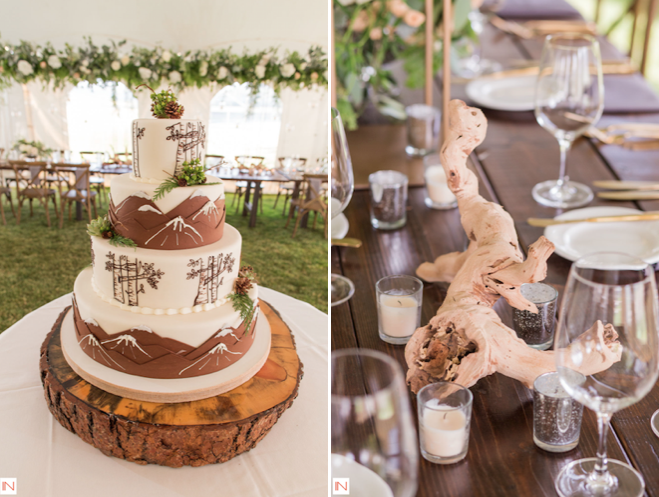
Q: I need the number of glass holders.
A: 7